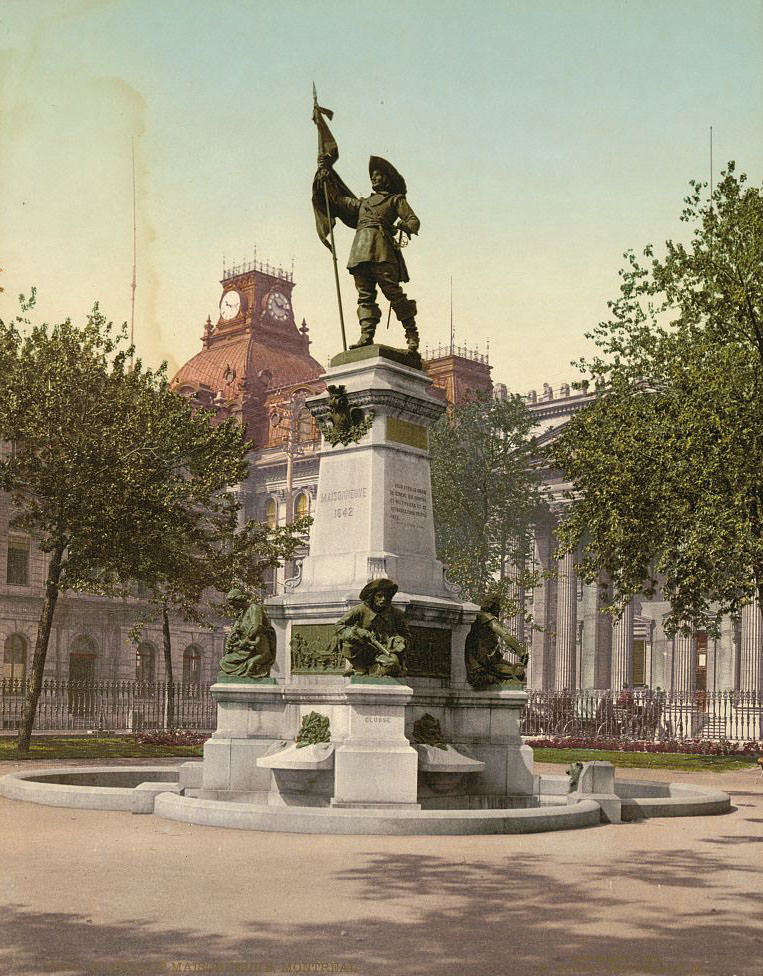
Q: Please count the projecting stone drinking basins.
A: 2